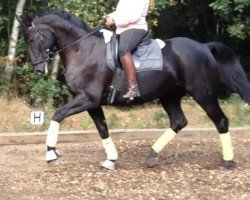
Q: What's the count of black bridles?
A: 1